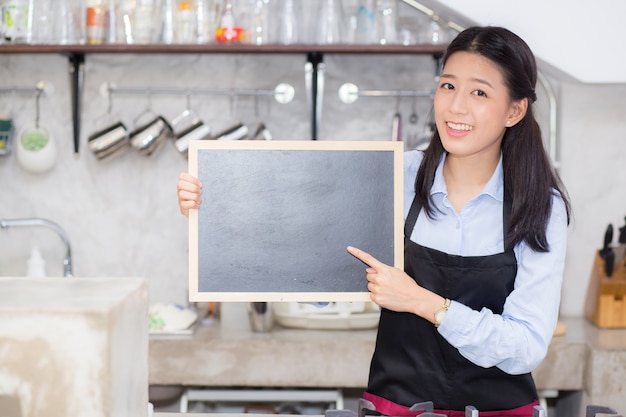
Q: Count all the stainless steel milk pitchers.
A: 5